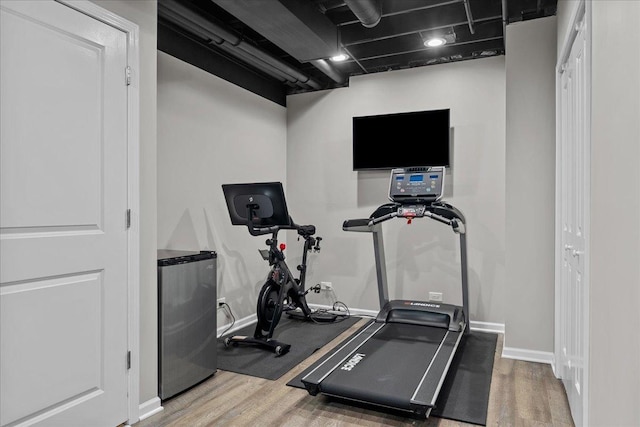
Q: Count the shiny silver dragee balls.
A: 0